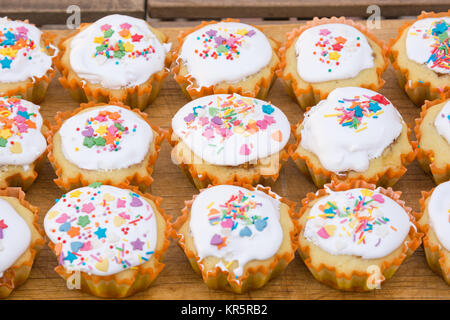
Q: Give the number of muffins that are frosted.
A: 15